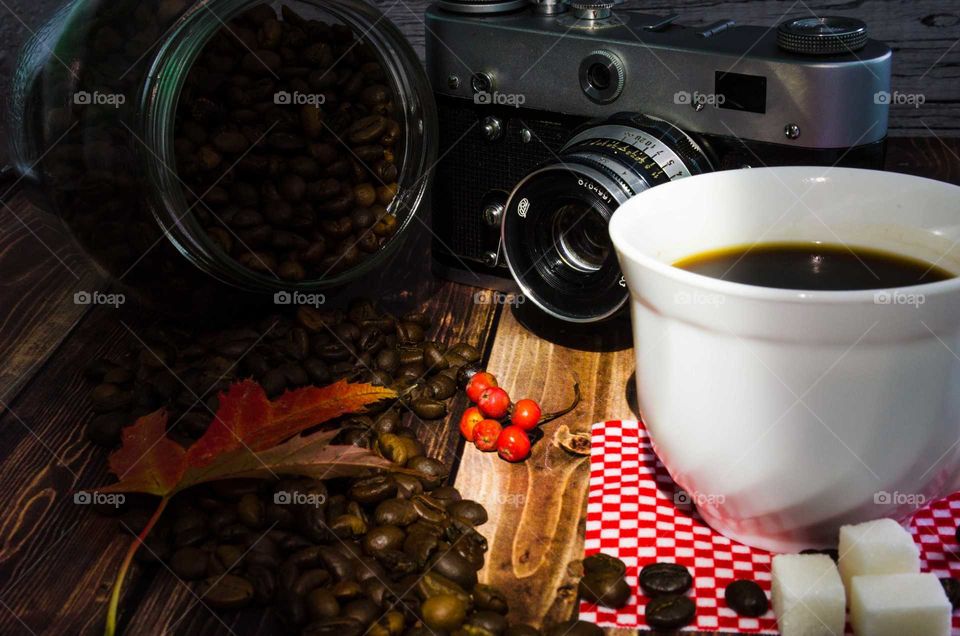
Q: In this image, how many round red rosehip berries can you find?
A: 6